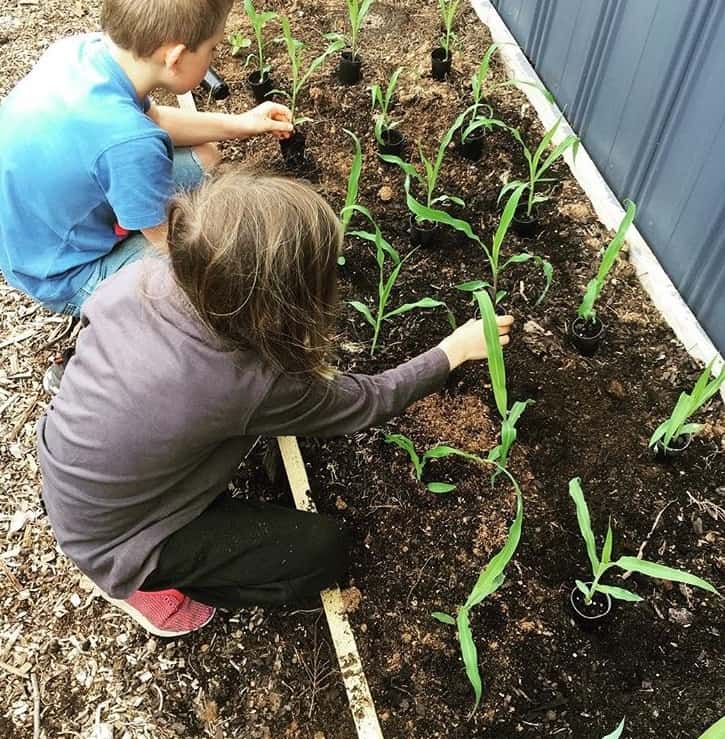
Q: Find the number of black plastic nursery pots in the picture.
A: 13